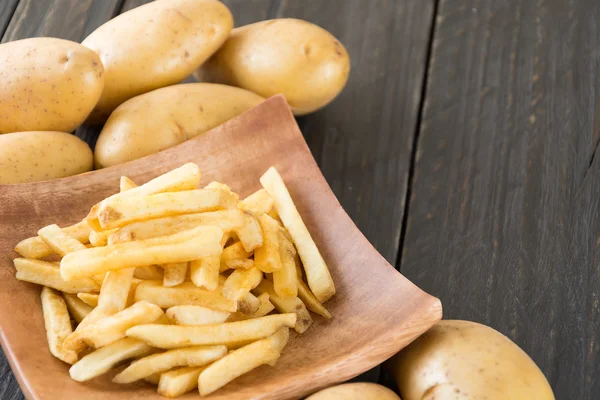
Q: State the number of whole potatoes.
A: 7